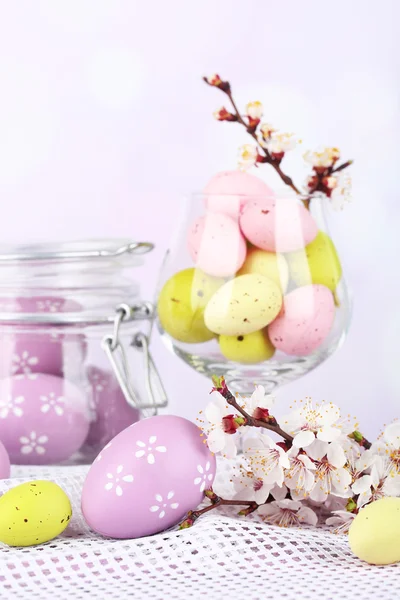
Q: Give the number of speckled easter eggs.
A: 11